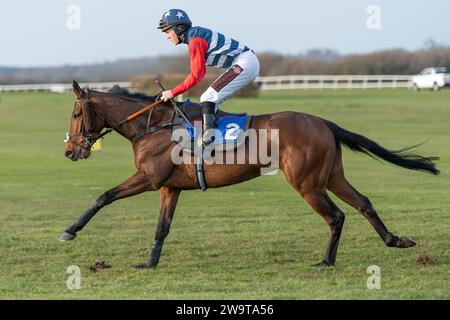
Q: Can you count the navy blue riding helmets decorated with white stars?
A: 1